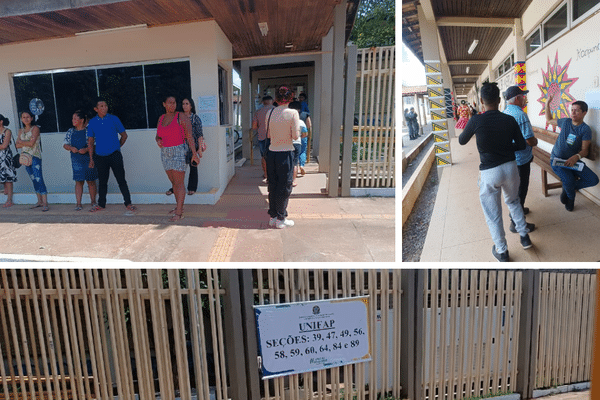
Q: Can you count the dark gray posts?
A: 3